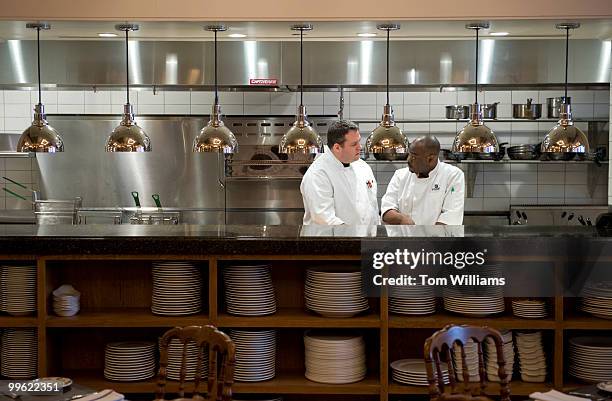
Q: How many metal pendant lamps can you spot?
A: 7